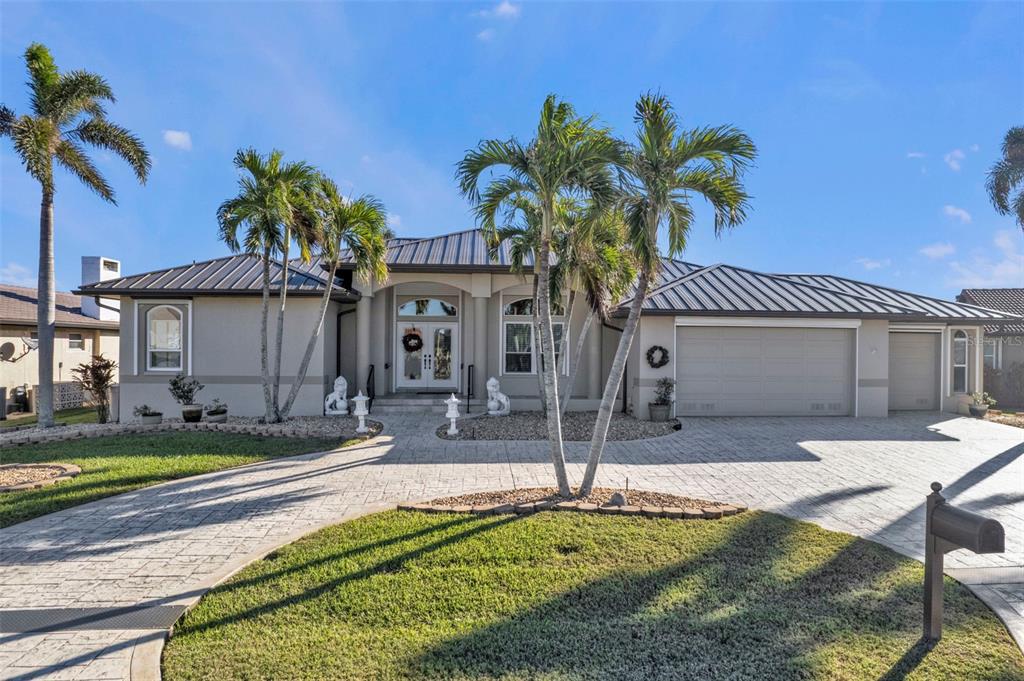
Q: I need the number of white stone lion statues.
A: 2